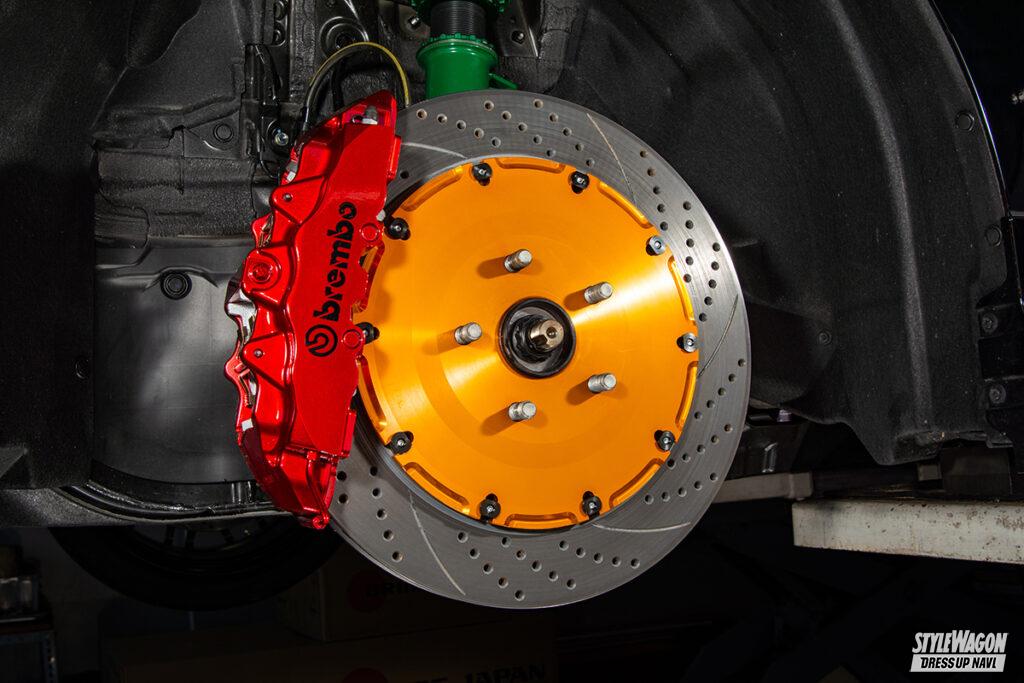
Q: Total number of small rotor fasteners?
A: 10